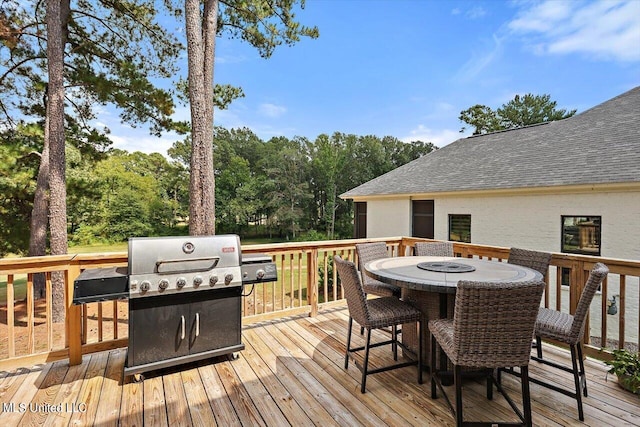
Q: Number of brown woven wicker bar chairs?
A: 6